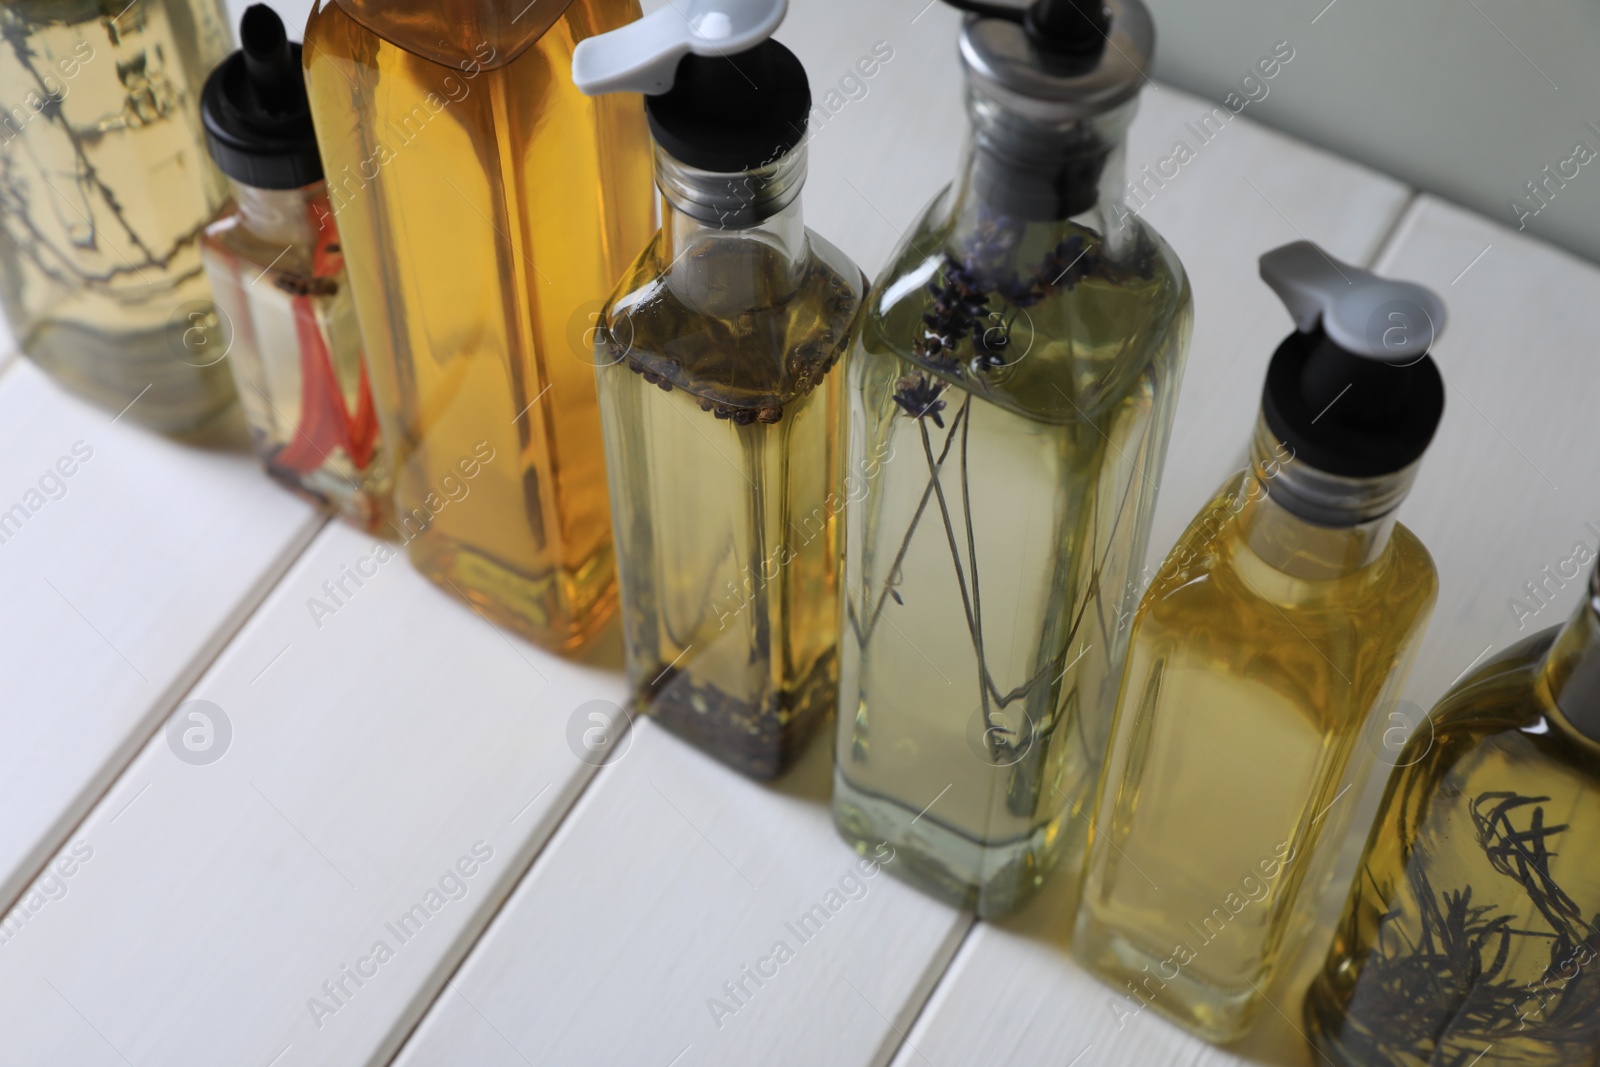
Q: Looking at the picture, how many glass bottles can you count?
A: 7